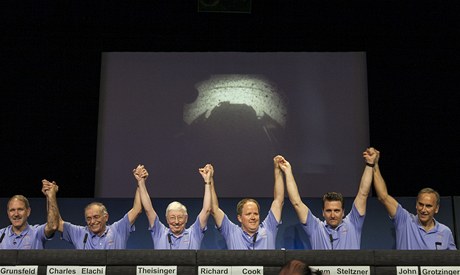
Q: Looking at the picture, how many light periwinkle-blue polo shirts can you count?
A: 6